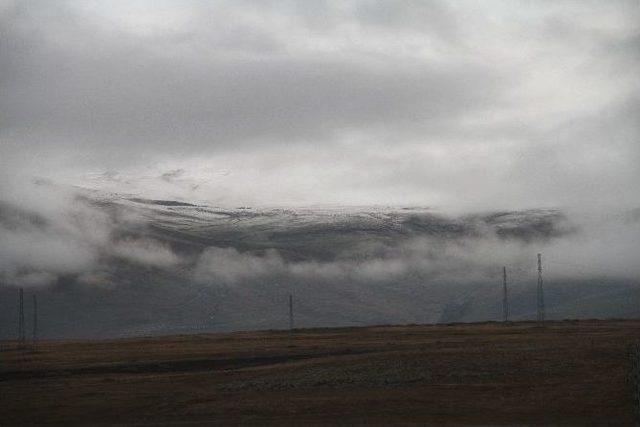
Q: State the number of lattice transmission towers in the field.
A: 5